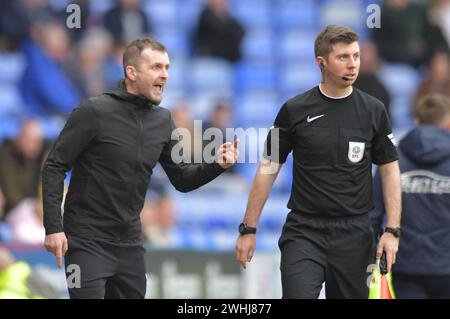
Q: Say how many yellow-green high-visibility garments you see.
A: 1